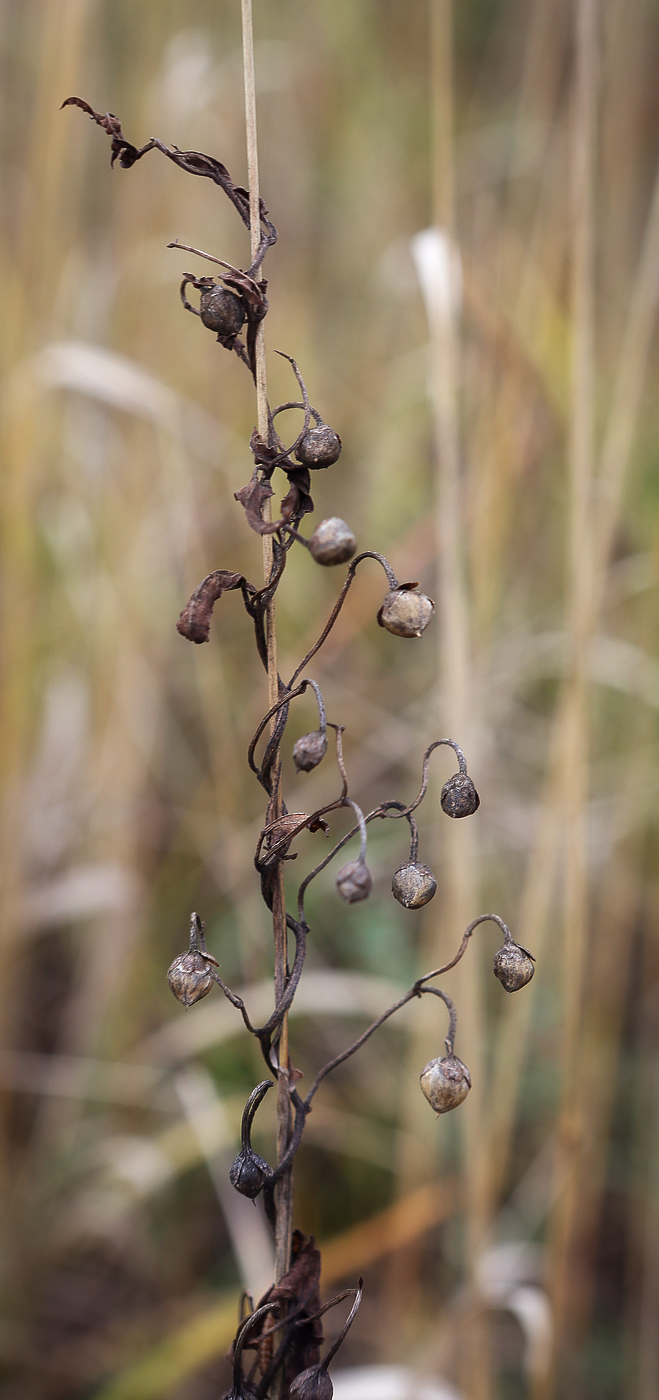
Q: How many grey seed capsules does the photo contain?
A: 14